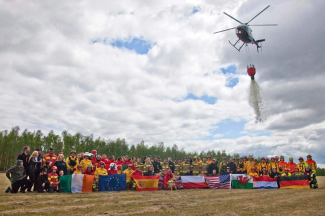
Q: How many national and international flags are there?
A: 9